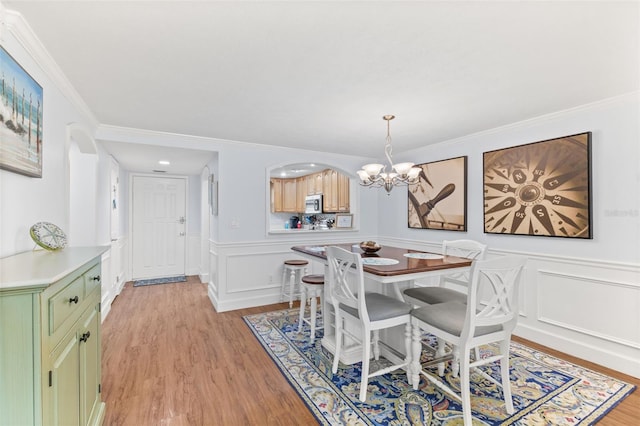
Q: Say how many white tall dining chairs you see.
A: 3